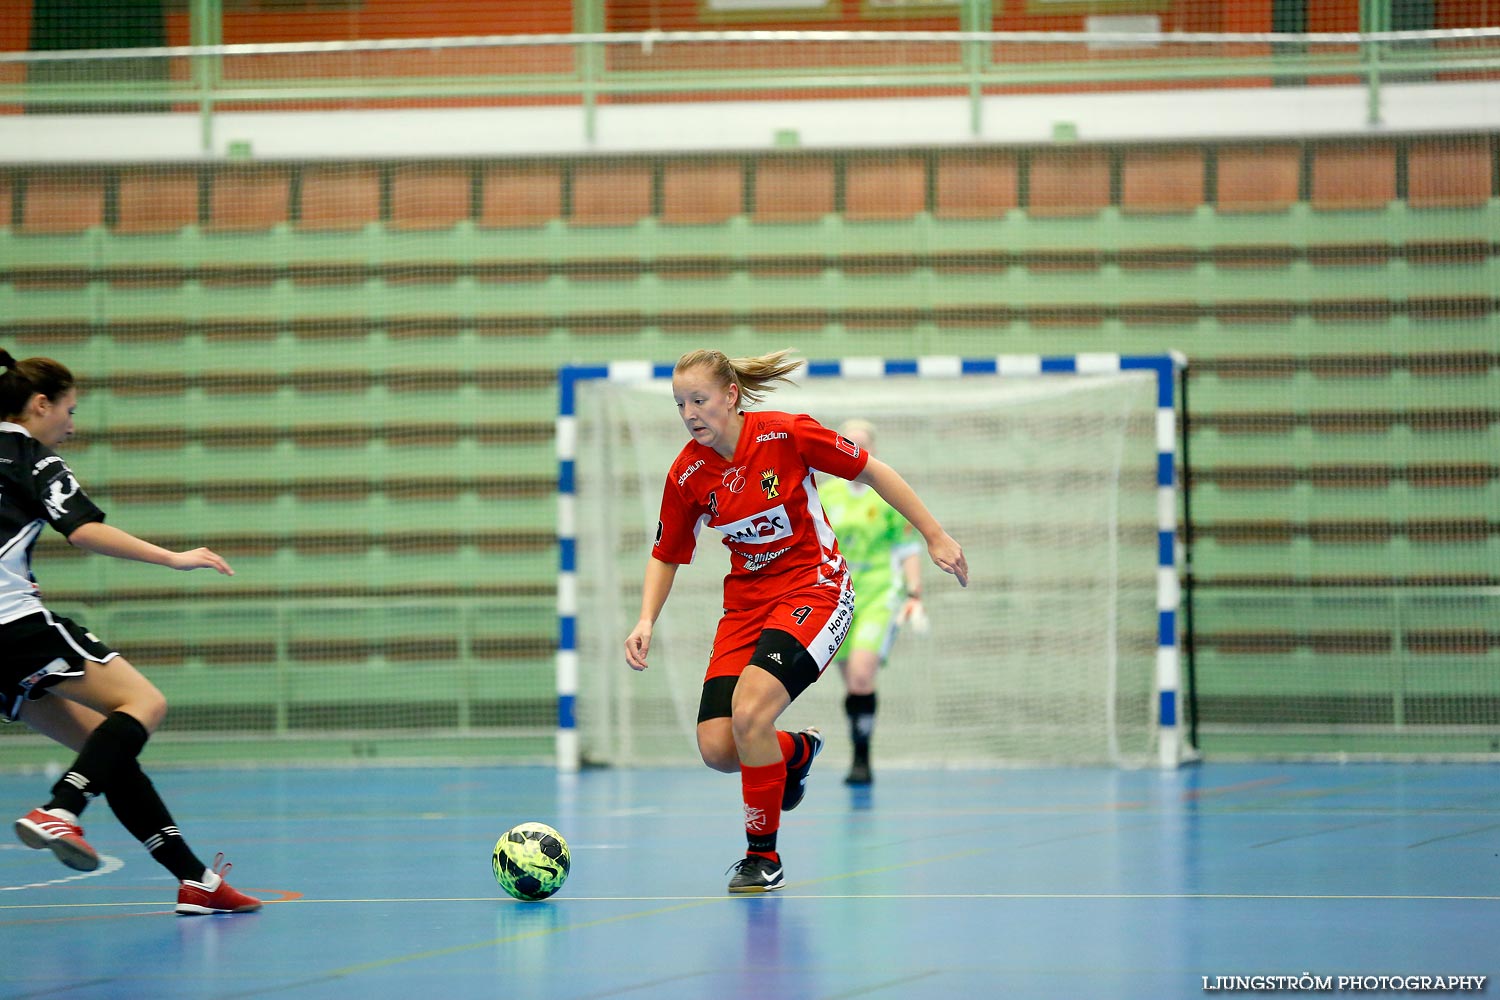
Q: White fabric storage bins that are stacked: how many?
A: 0